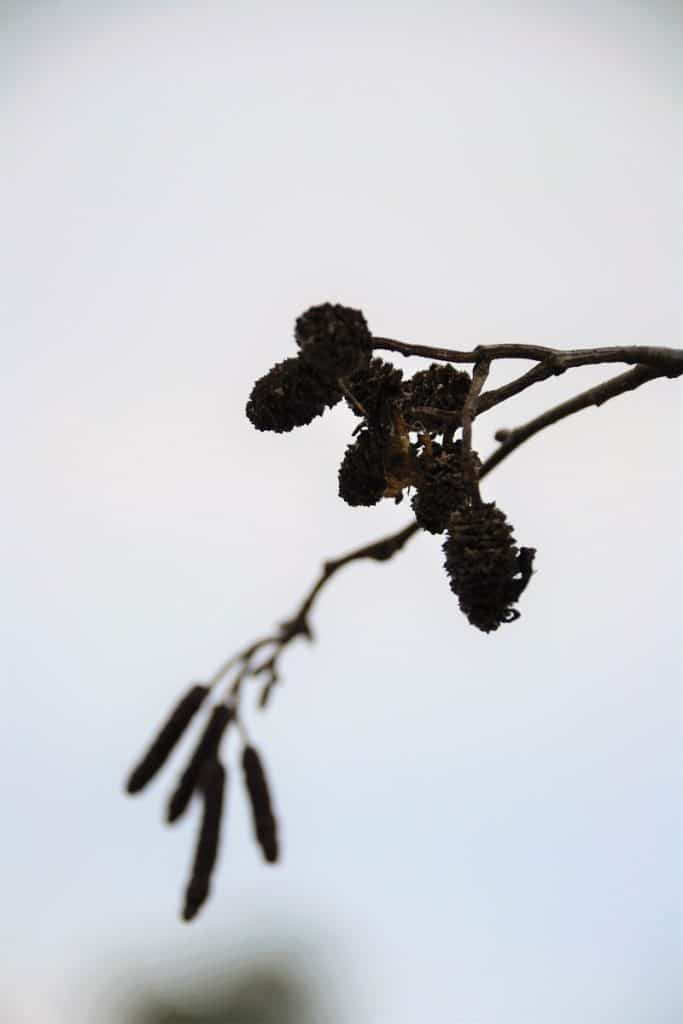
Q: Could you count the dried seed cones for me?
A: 7